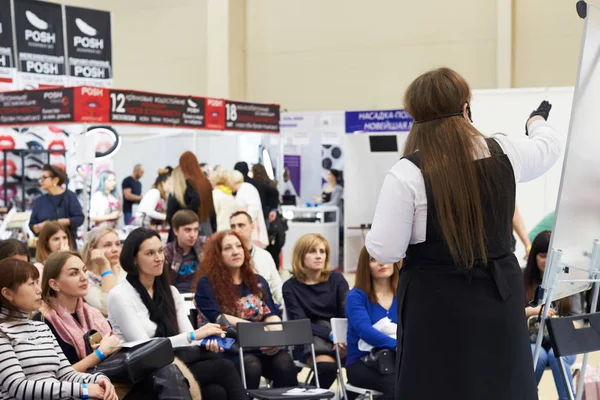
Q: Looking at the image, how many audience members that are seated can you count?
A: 12